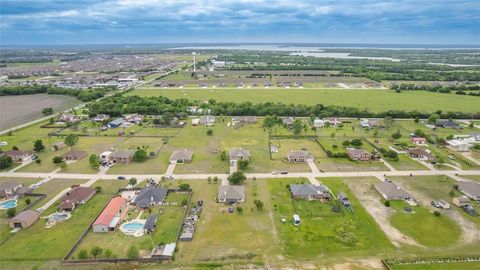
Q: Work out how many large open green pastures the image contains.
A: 1